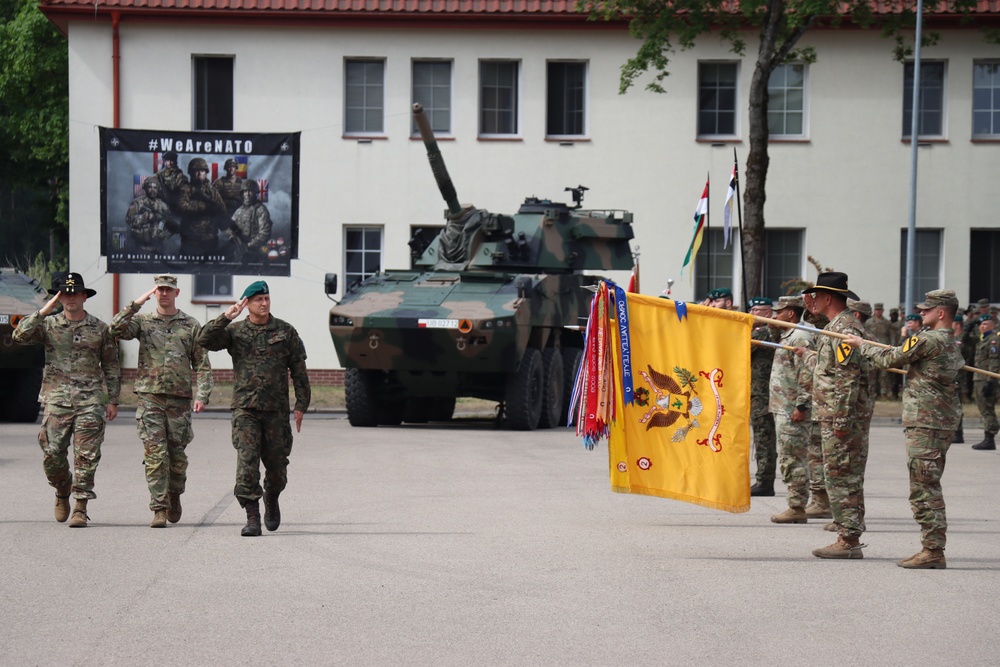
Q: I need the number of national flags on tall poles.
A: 2